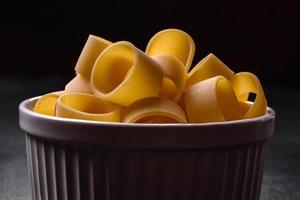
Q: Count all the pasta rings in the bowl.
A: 11